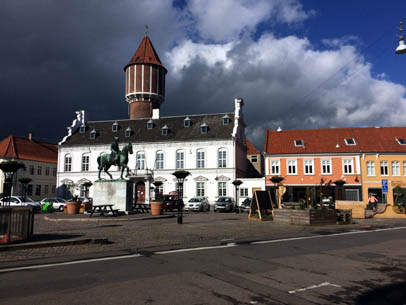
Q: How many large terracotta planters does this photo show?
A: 2